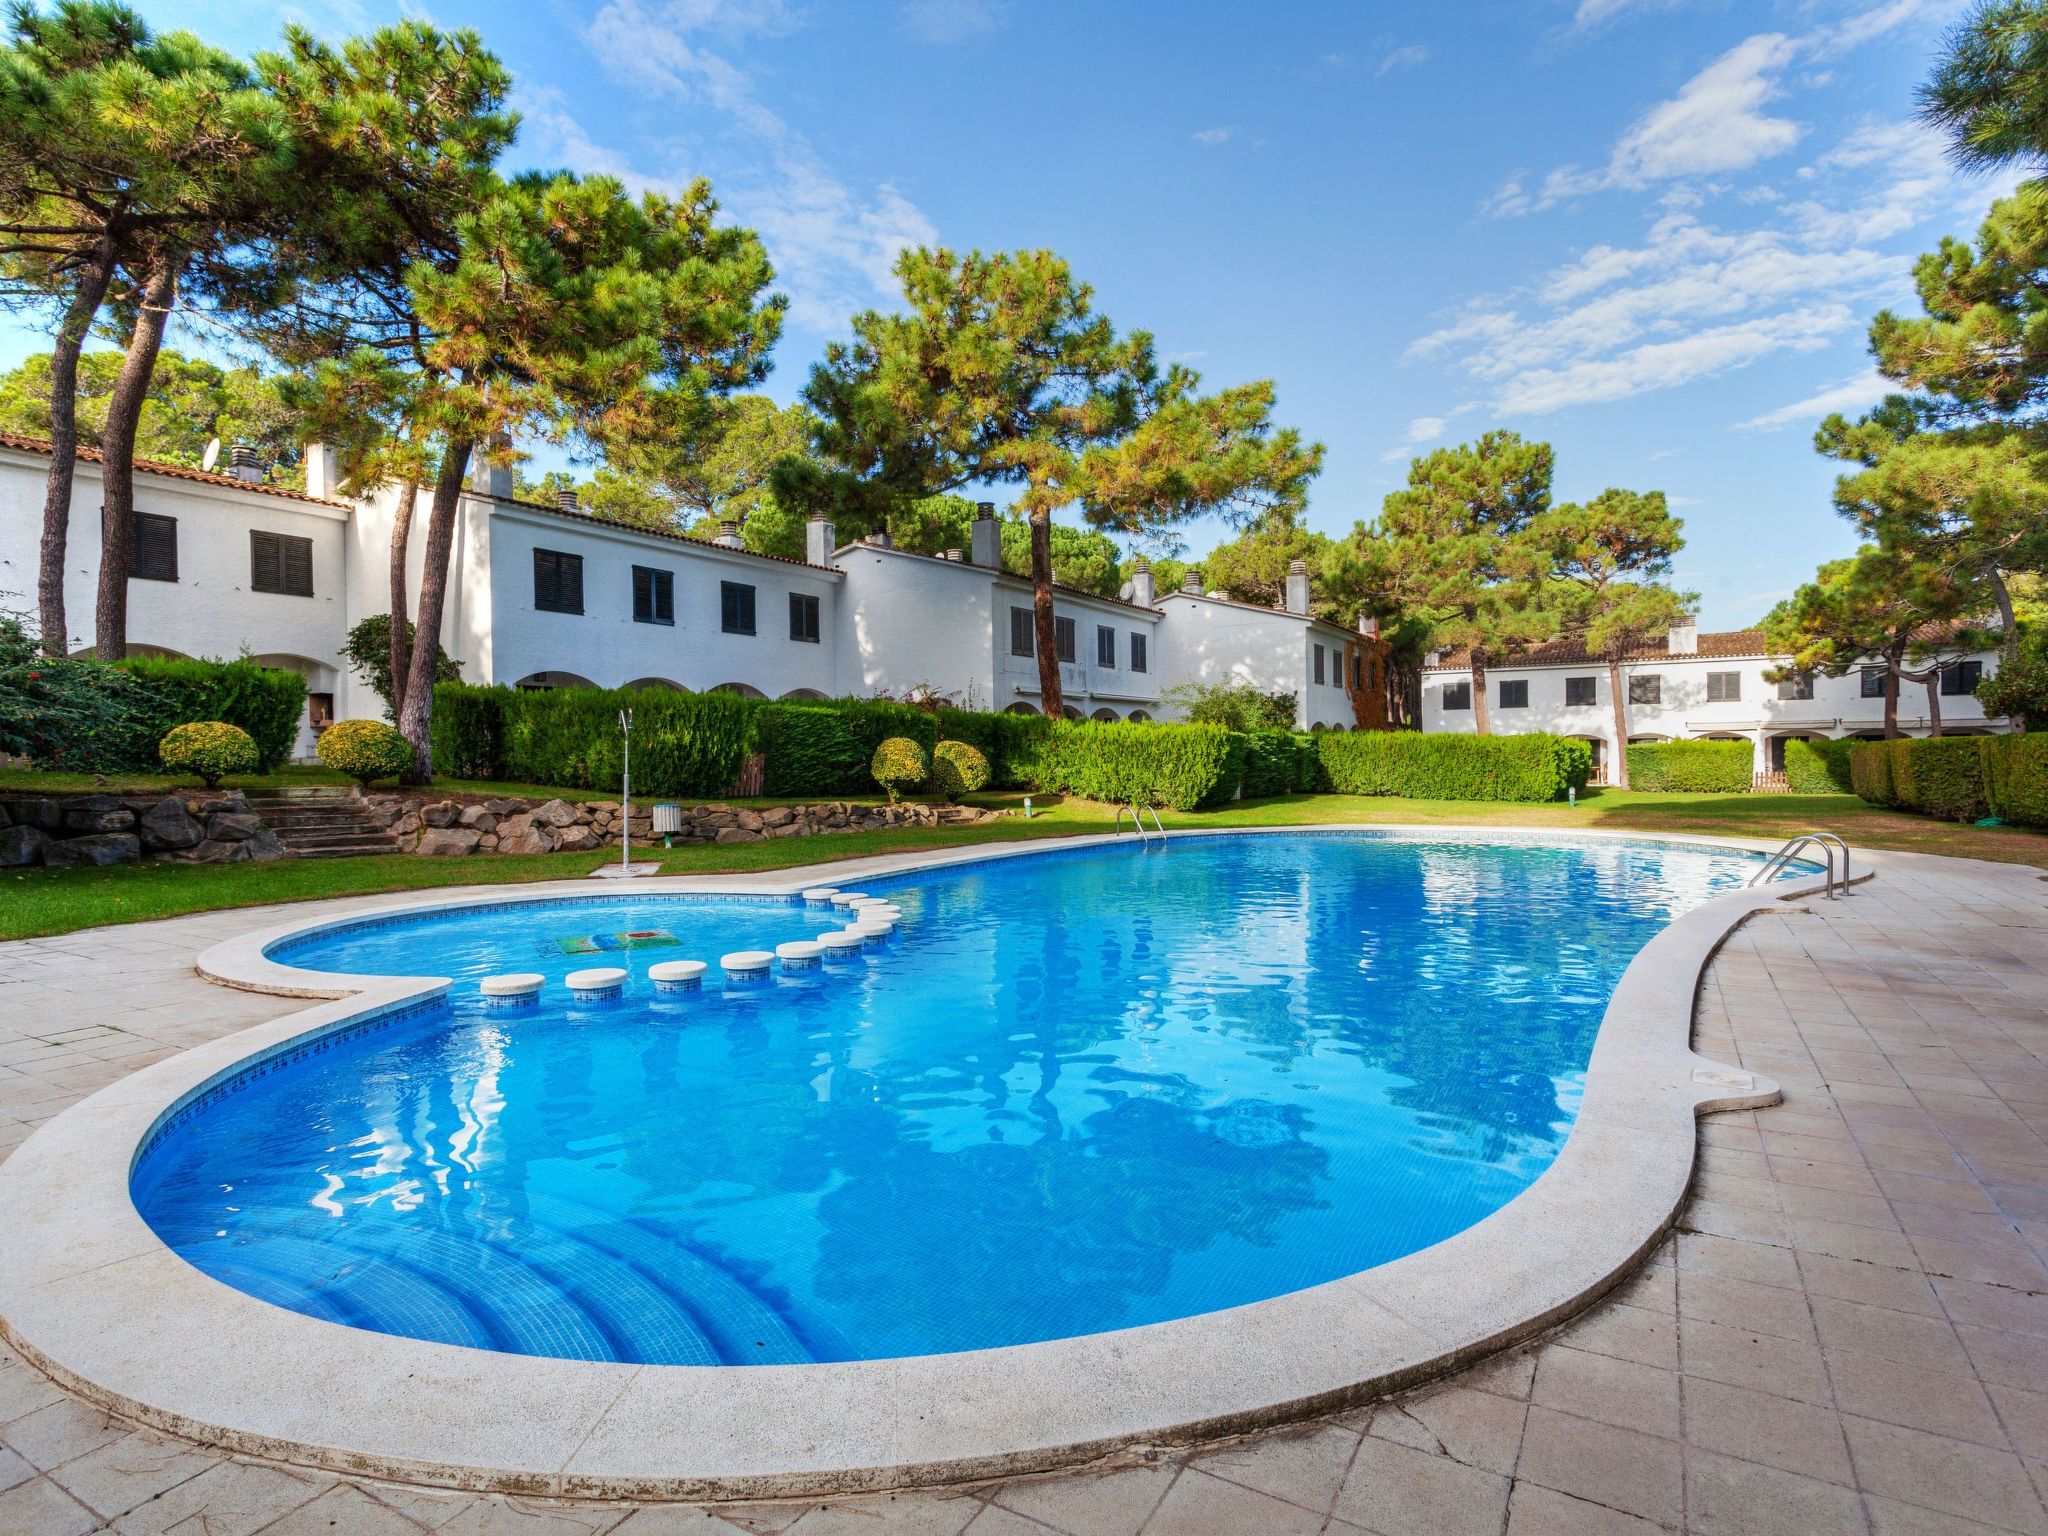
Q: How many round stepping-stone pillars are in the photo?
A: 12